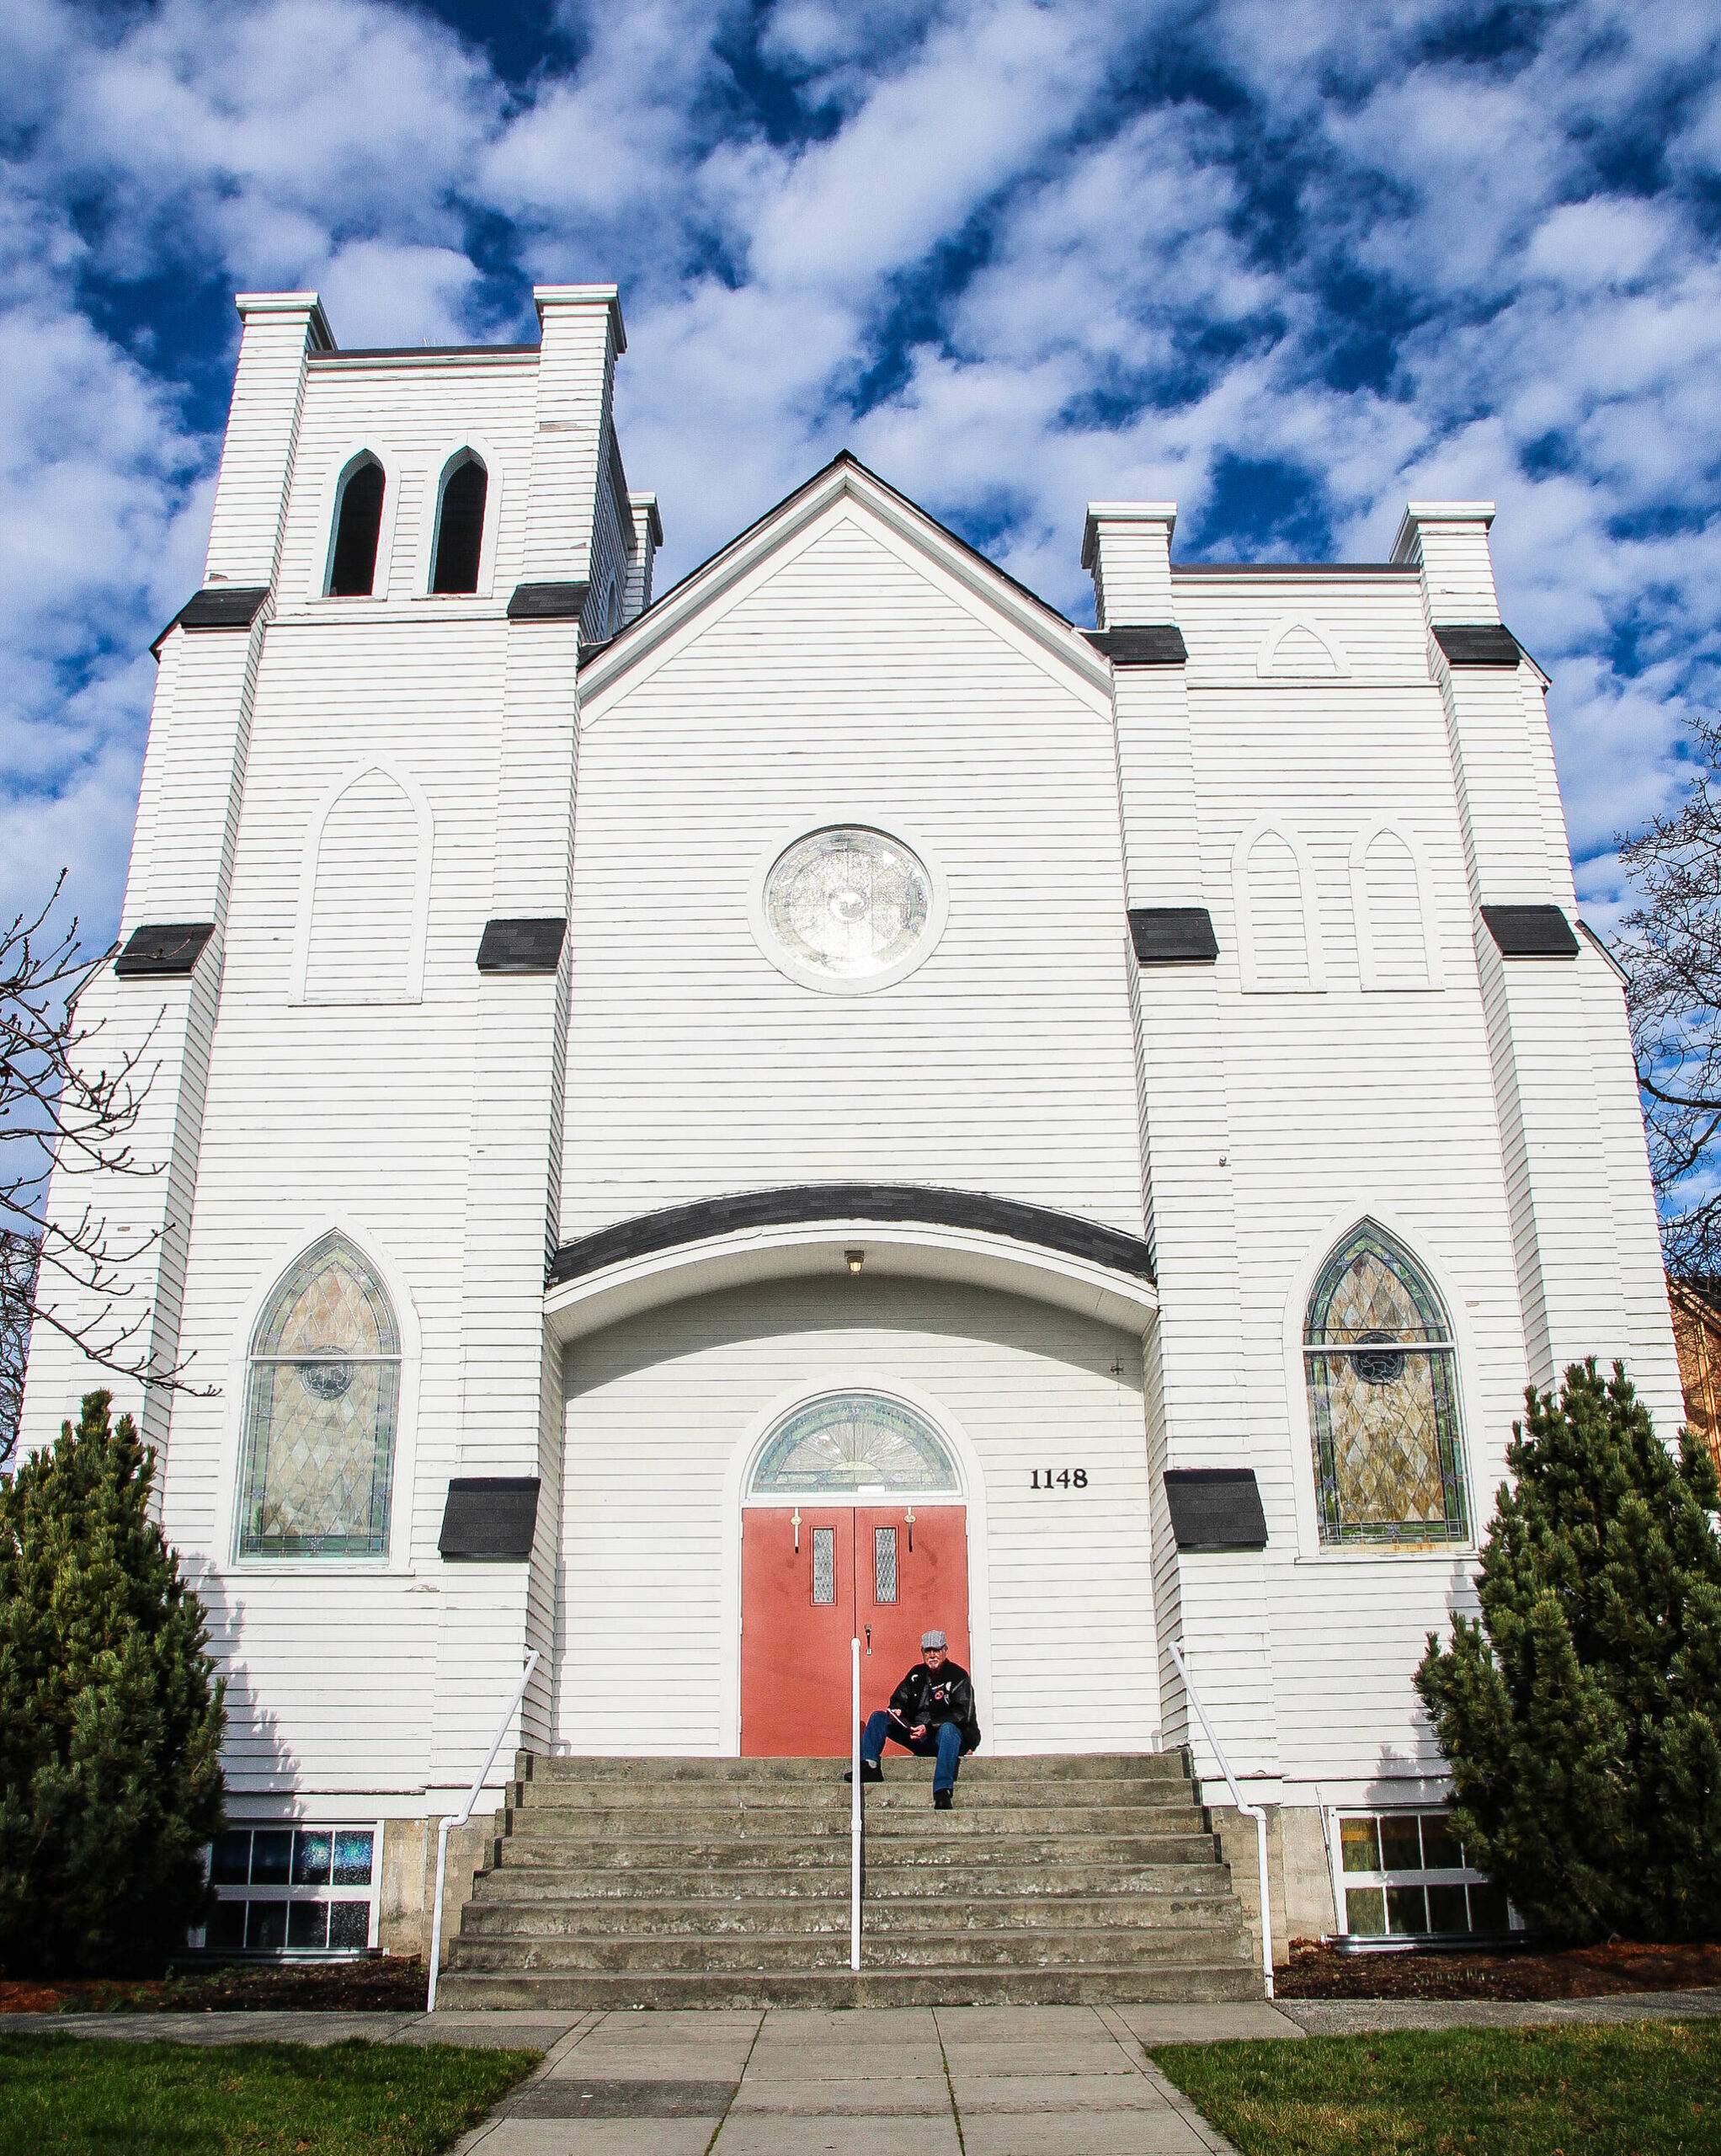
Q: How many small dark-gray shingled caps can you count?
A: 10